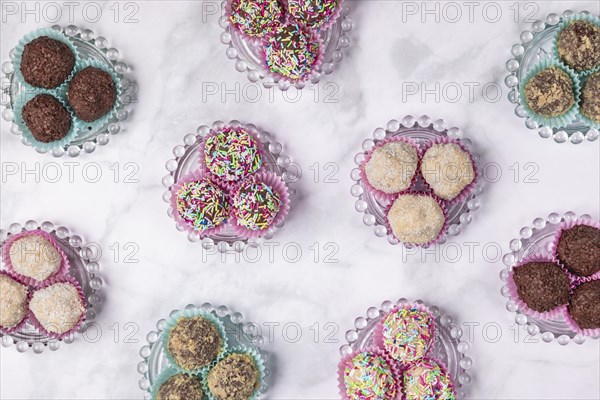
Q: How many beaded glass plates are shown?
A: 9